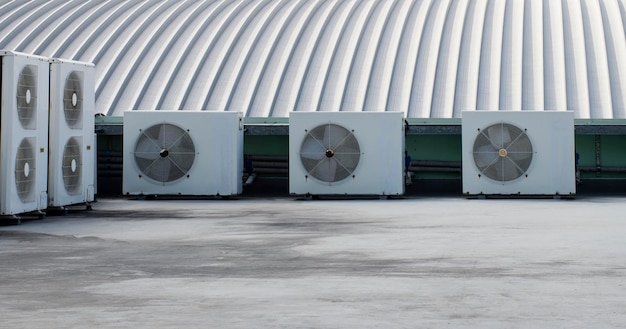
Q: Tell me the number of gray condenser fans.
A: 7